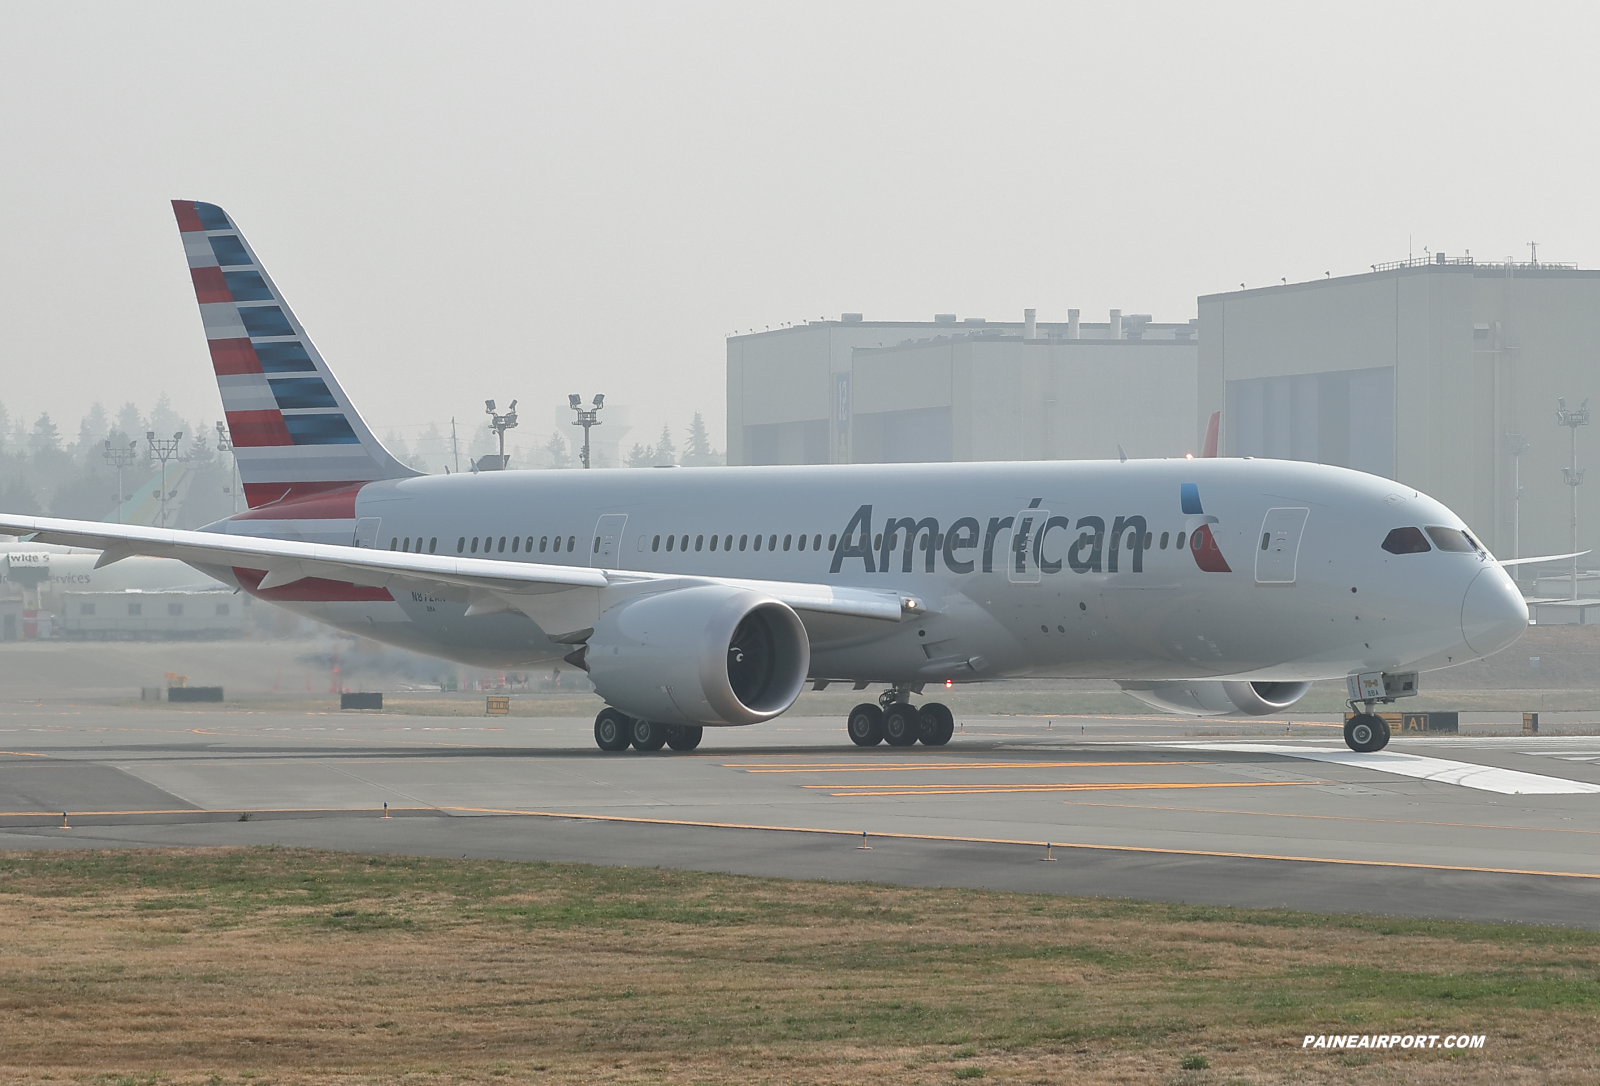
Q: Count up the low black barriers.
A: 2